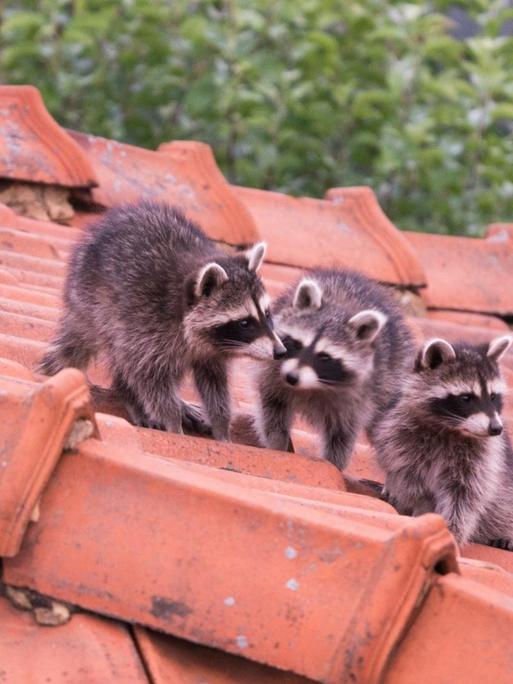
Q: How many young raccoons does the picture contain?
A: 3